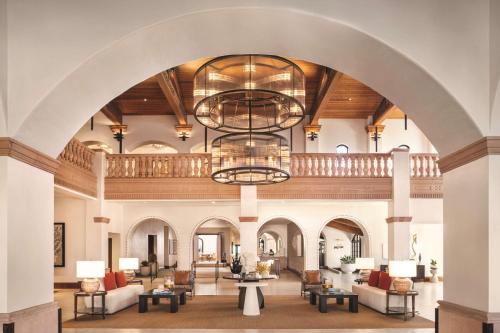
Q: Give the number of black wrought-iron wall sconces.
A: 4